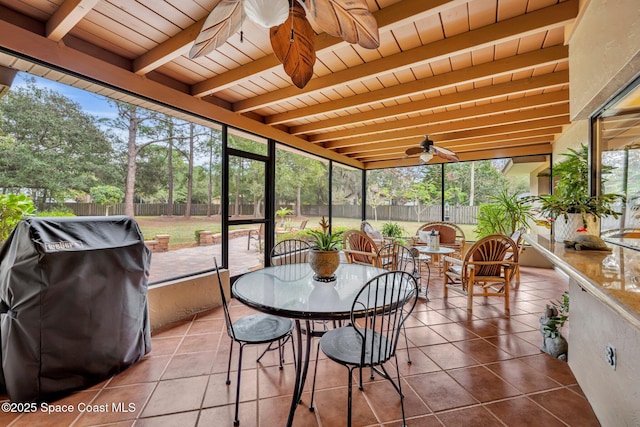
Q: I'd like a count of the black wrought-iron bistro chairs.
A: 4